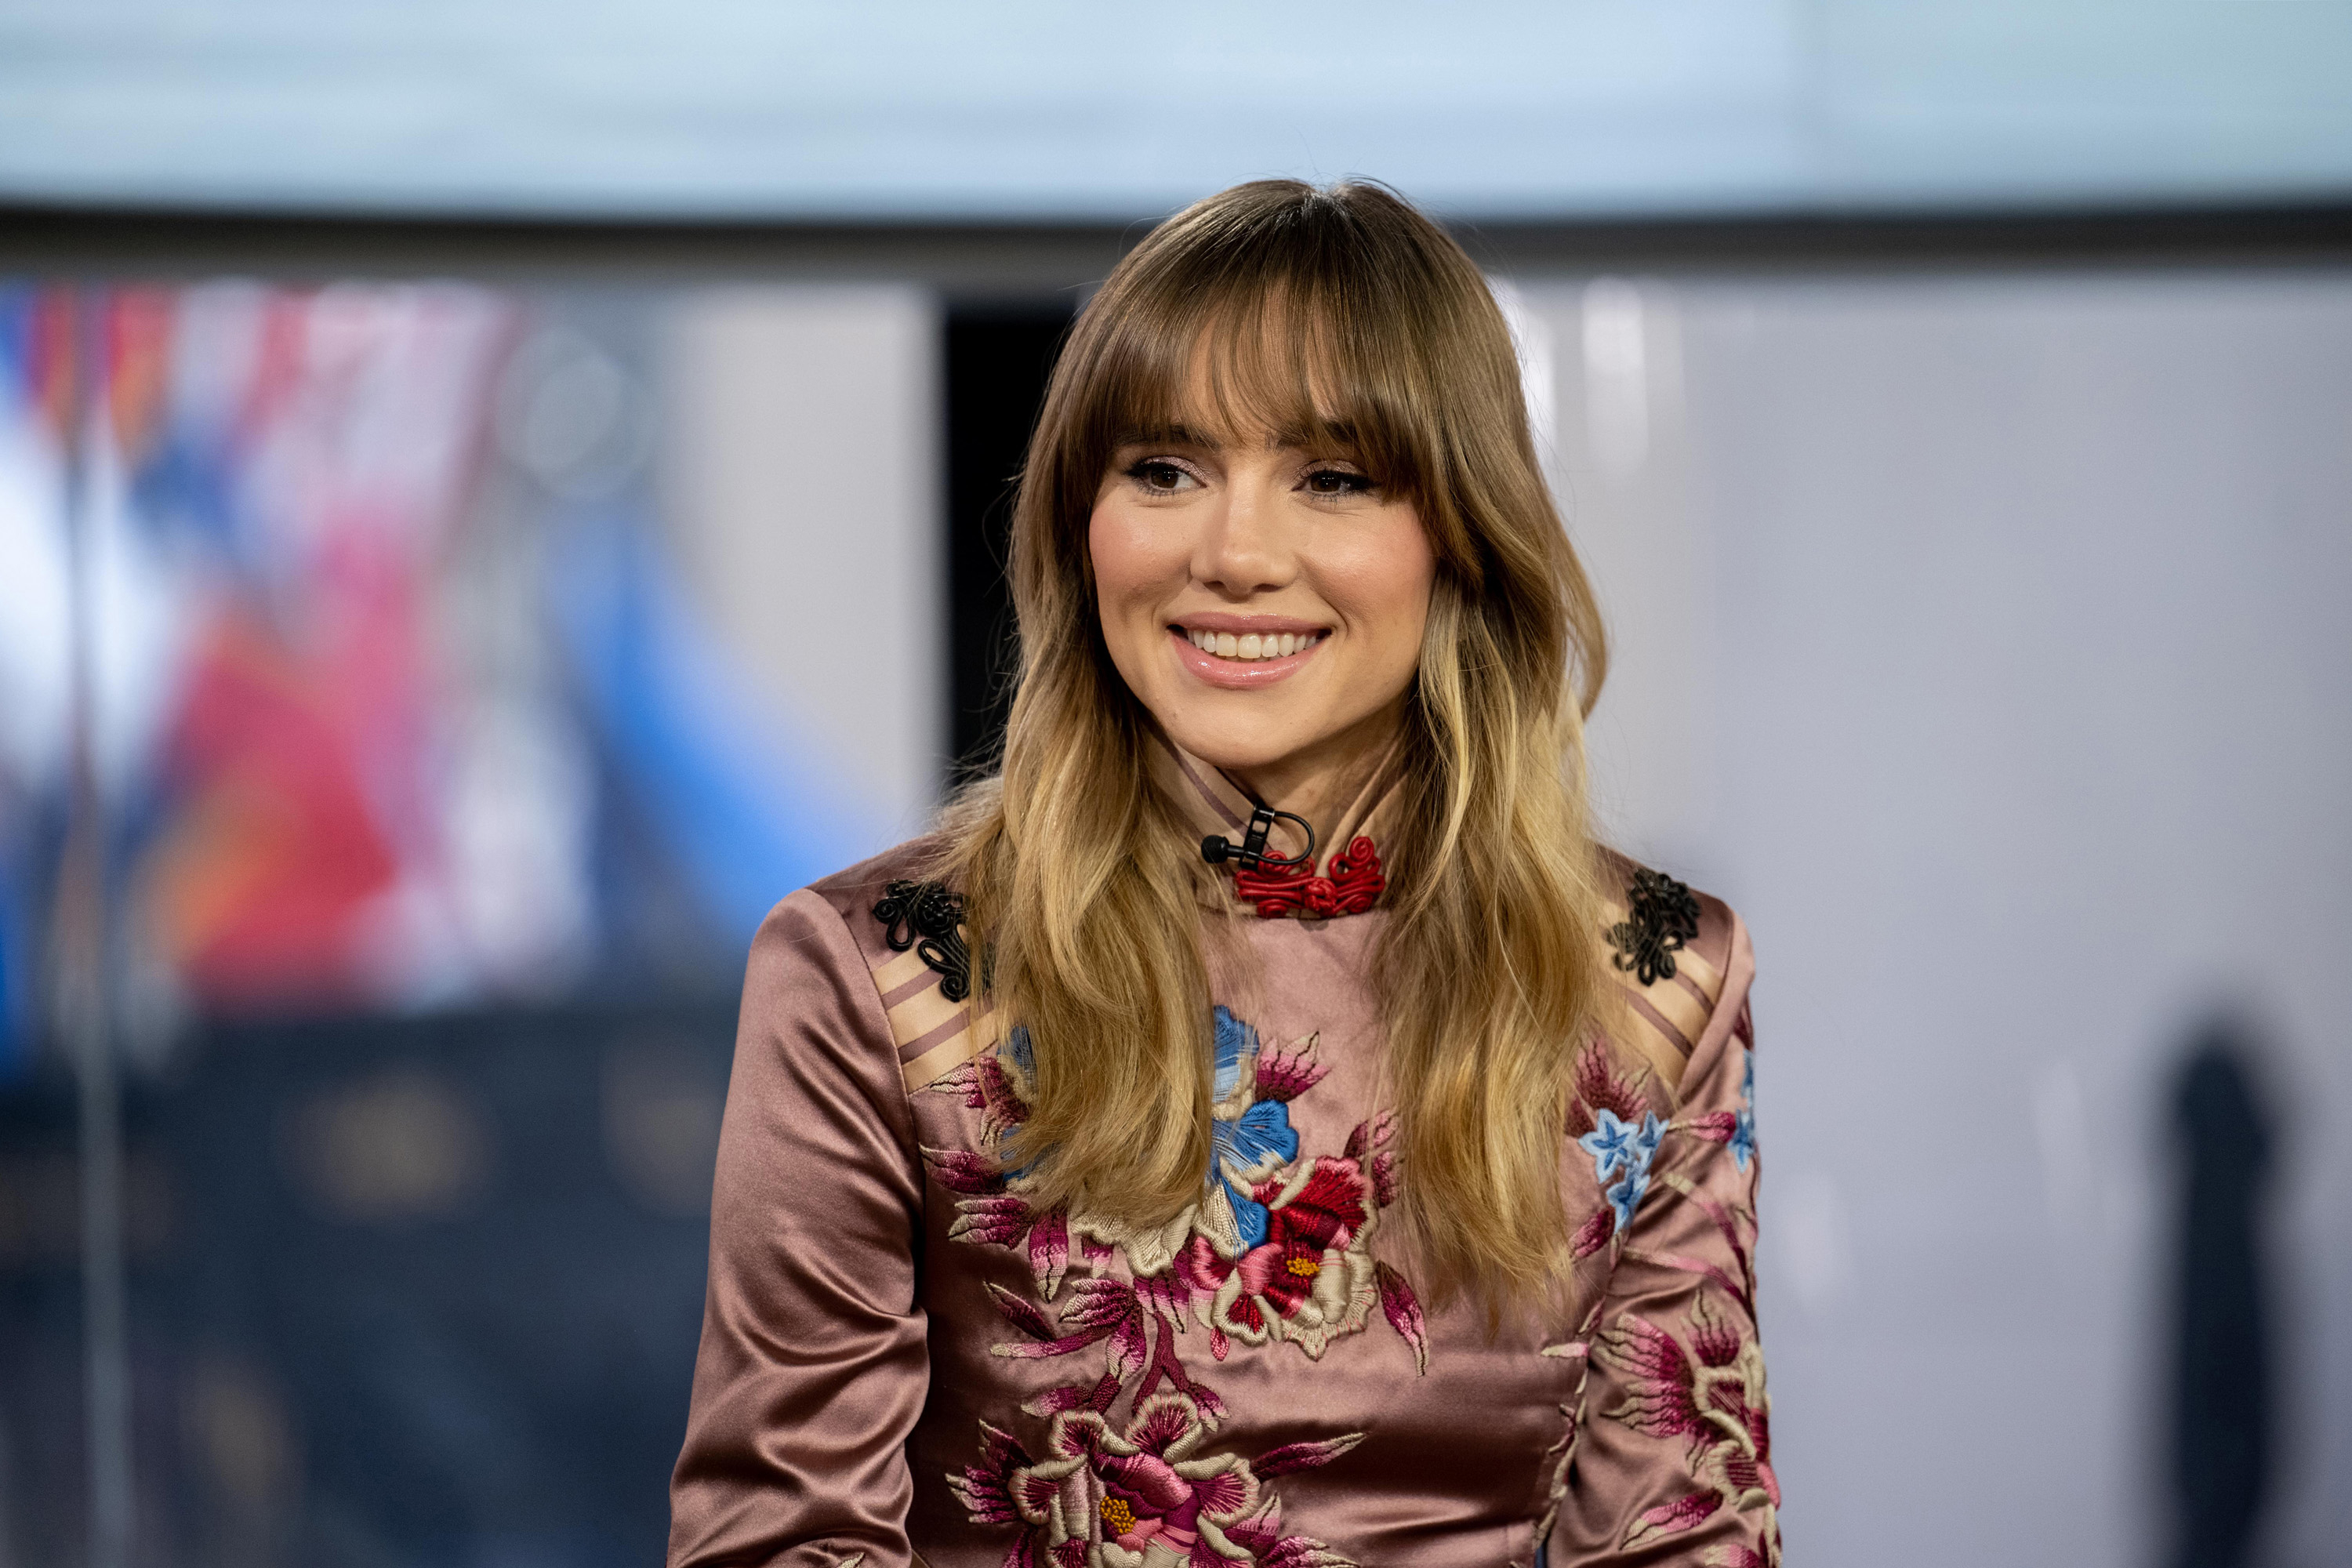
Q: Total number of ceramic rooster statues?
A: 0